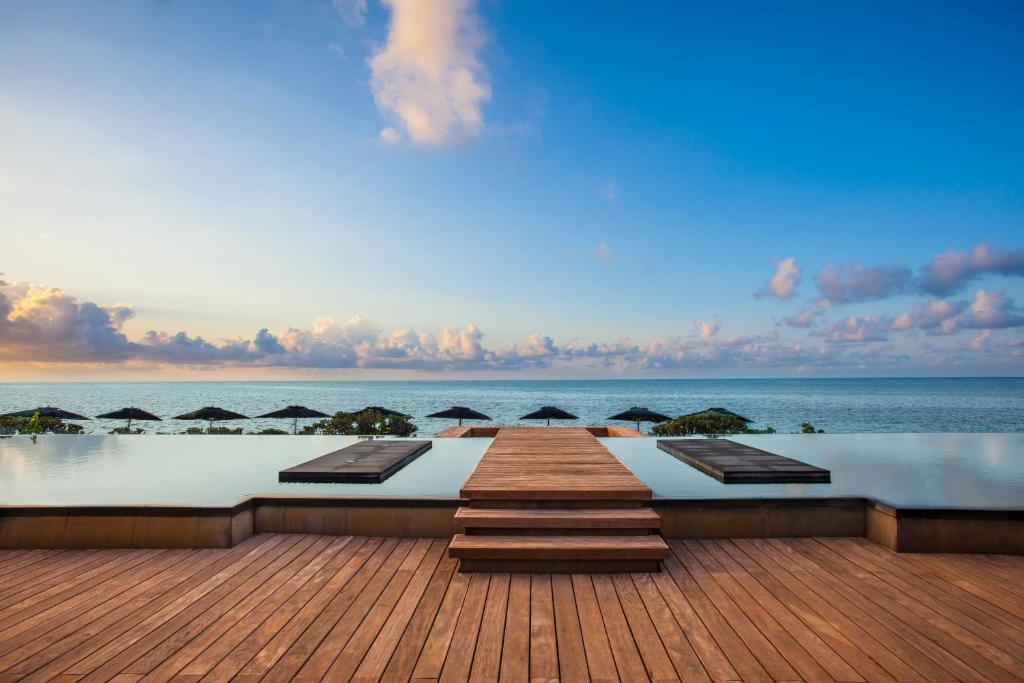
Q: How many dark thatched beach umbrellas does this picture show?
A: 9